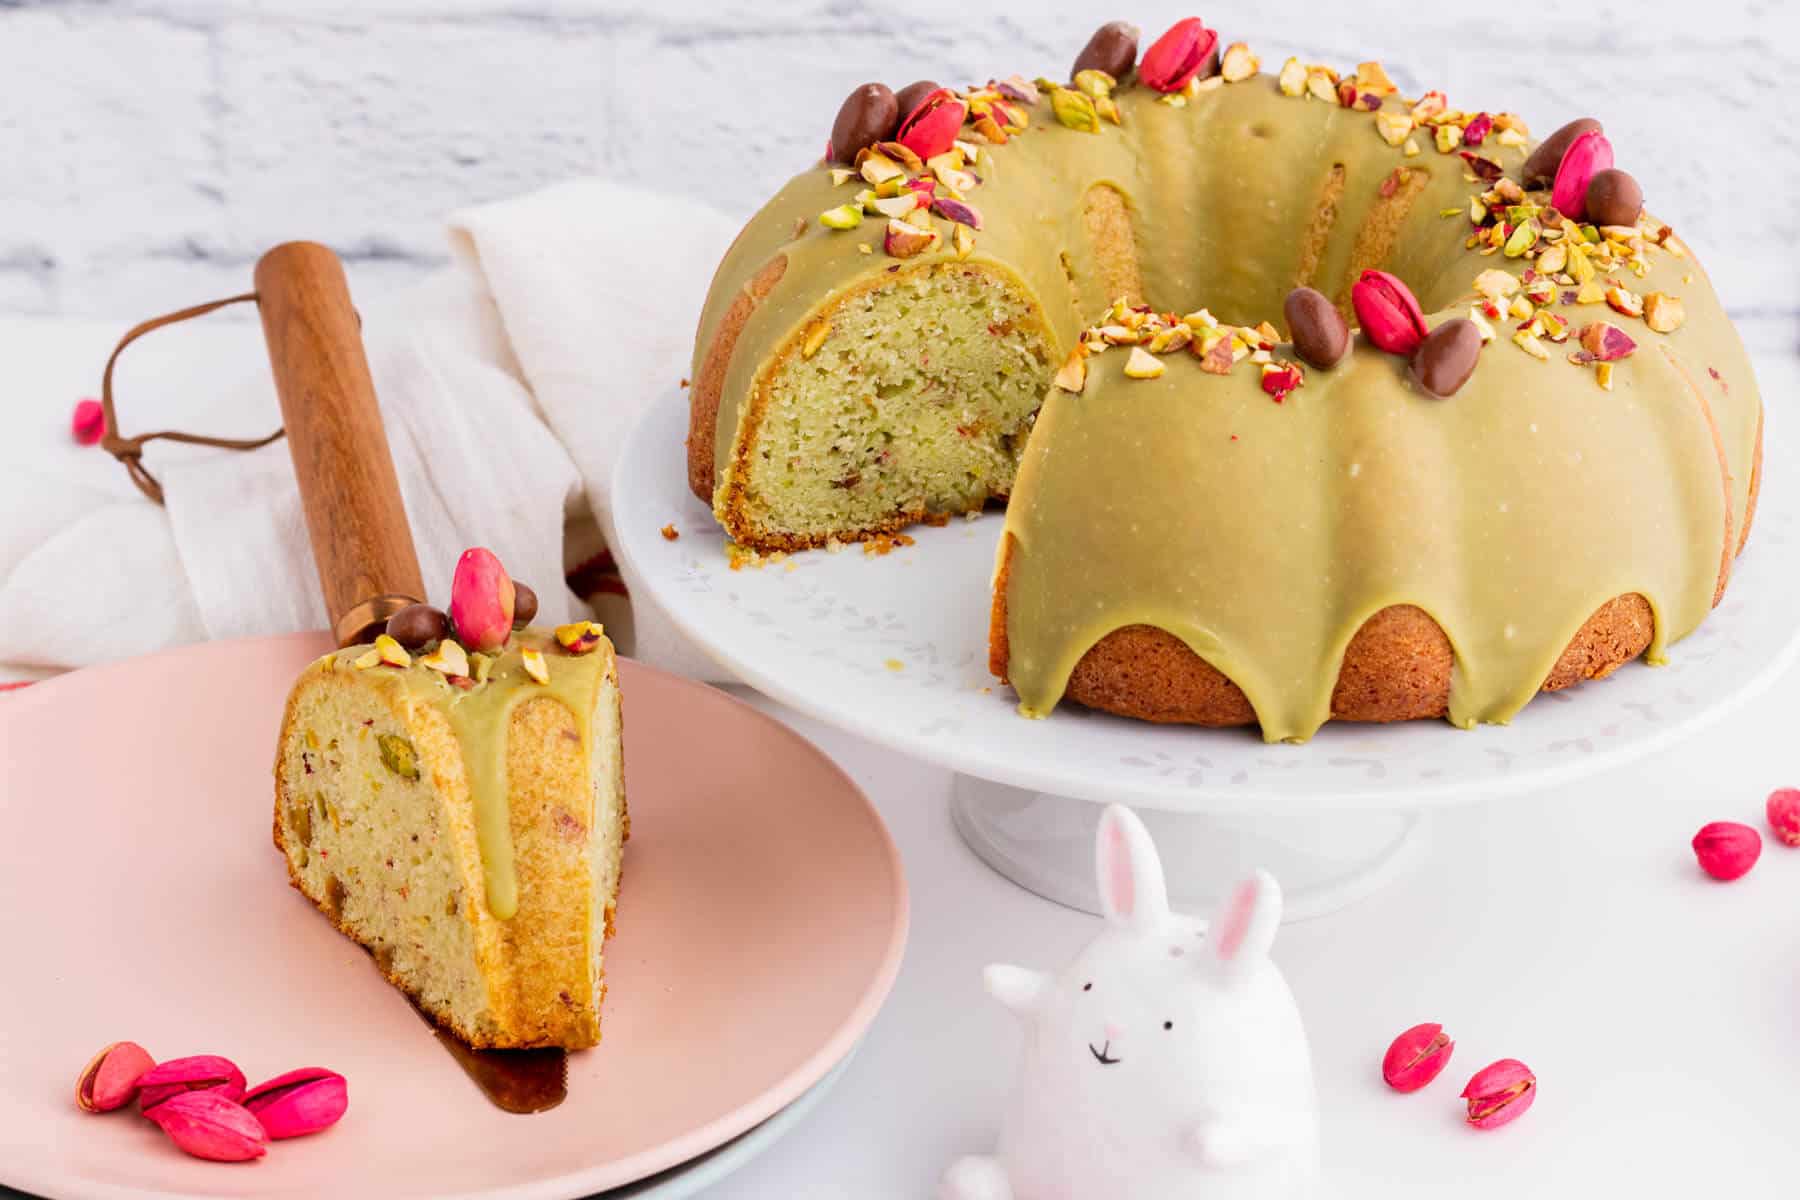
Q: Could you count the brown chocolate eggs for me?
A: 10